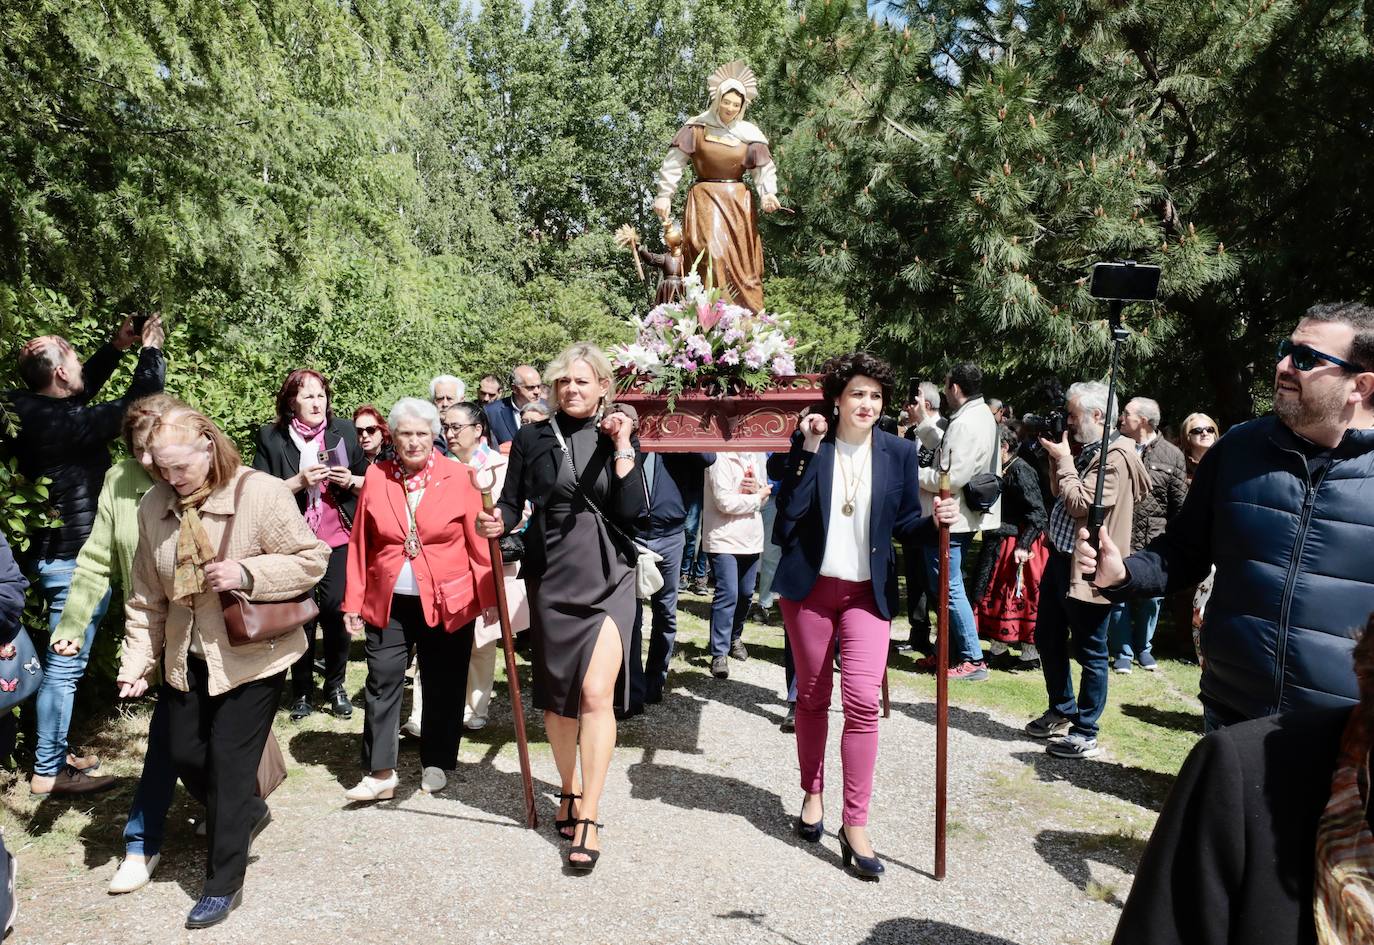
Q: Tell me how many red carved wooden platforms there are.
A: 1